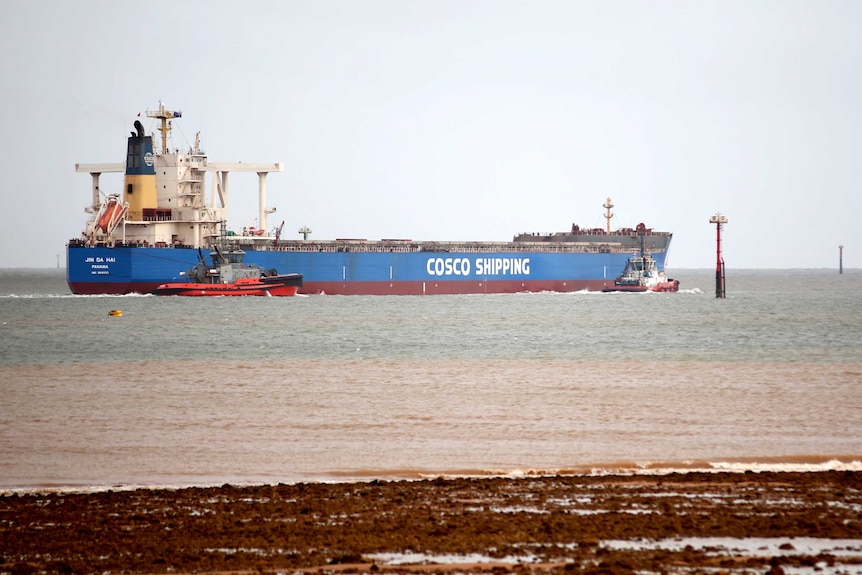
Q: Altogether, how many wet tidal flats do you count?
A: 1